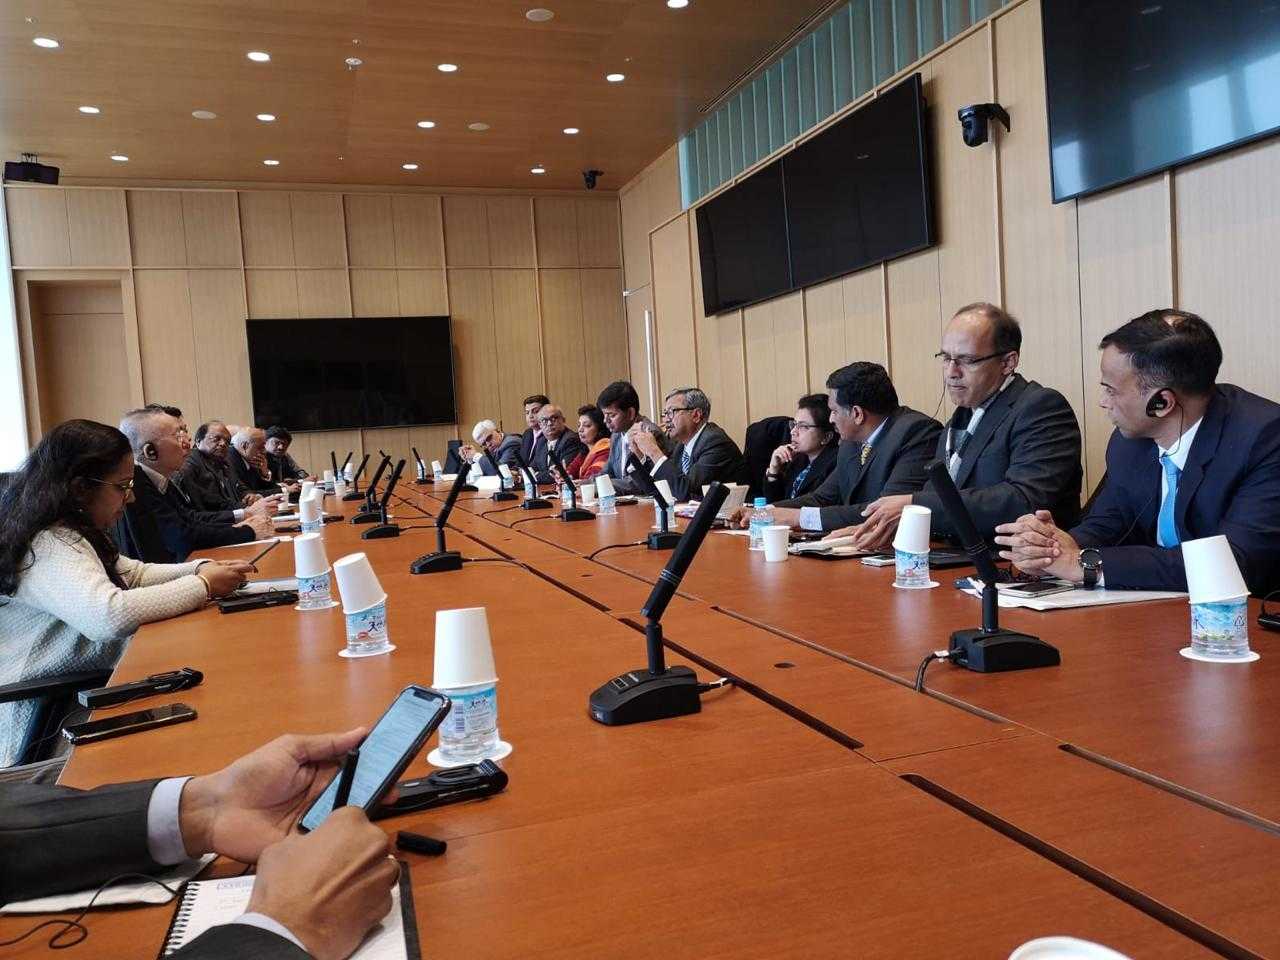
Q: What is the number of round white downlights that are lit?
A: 13